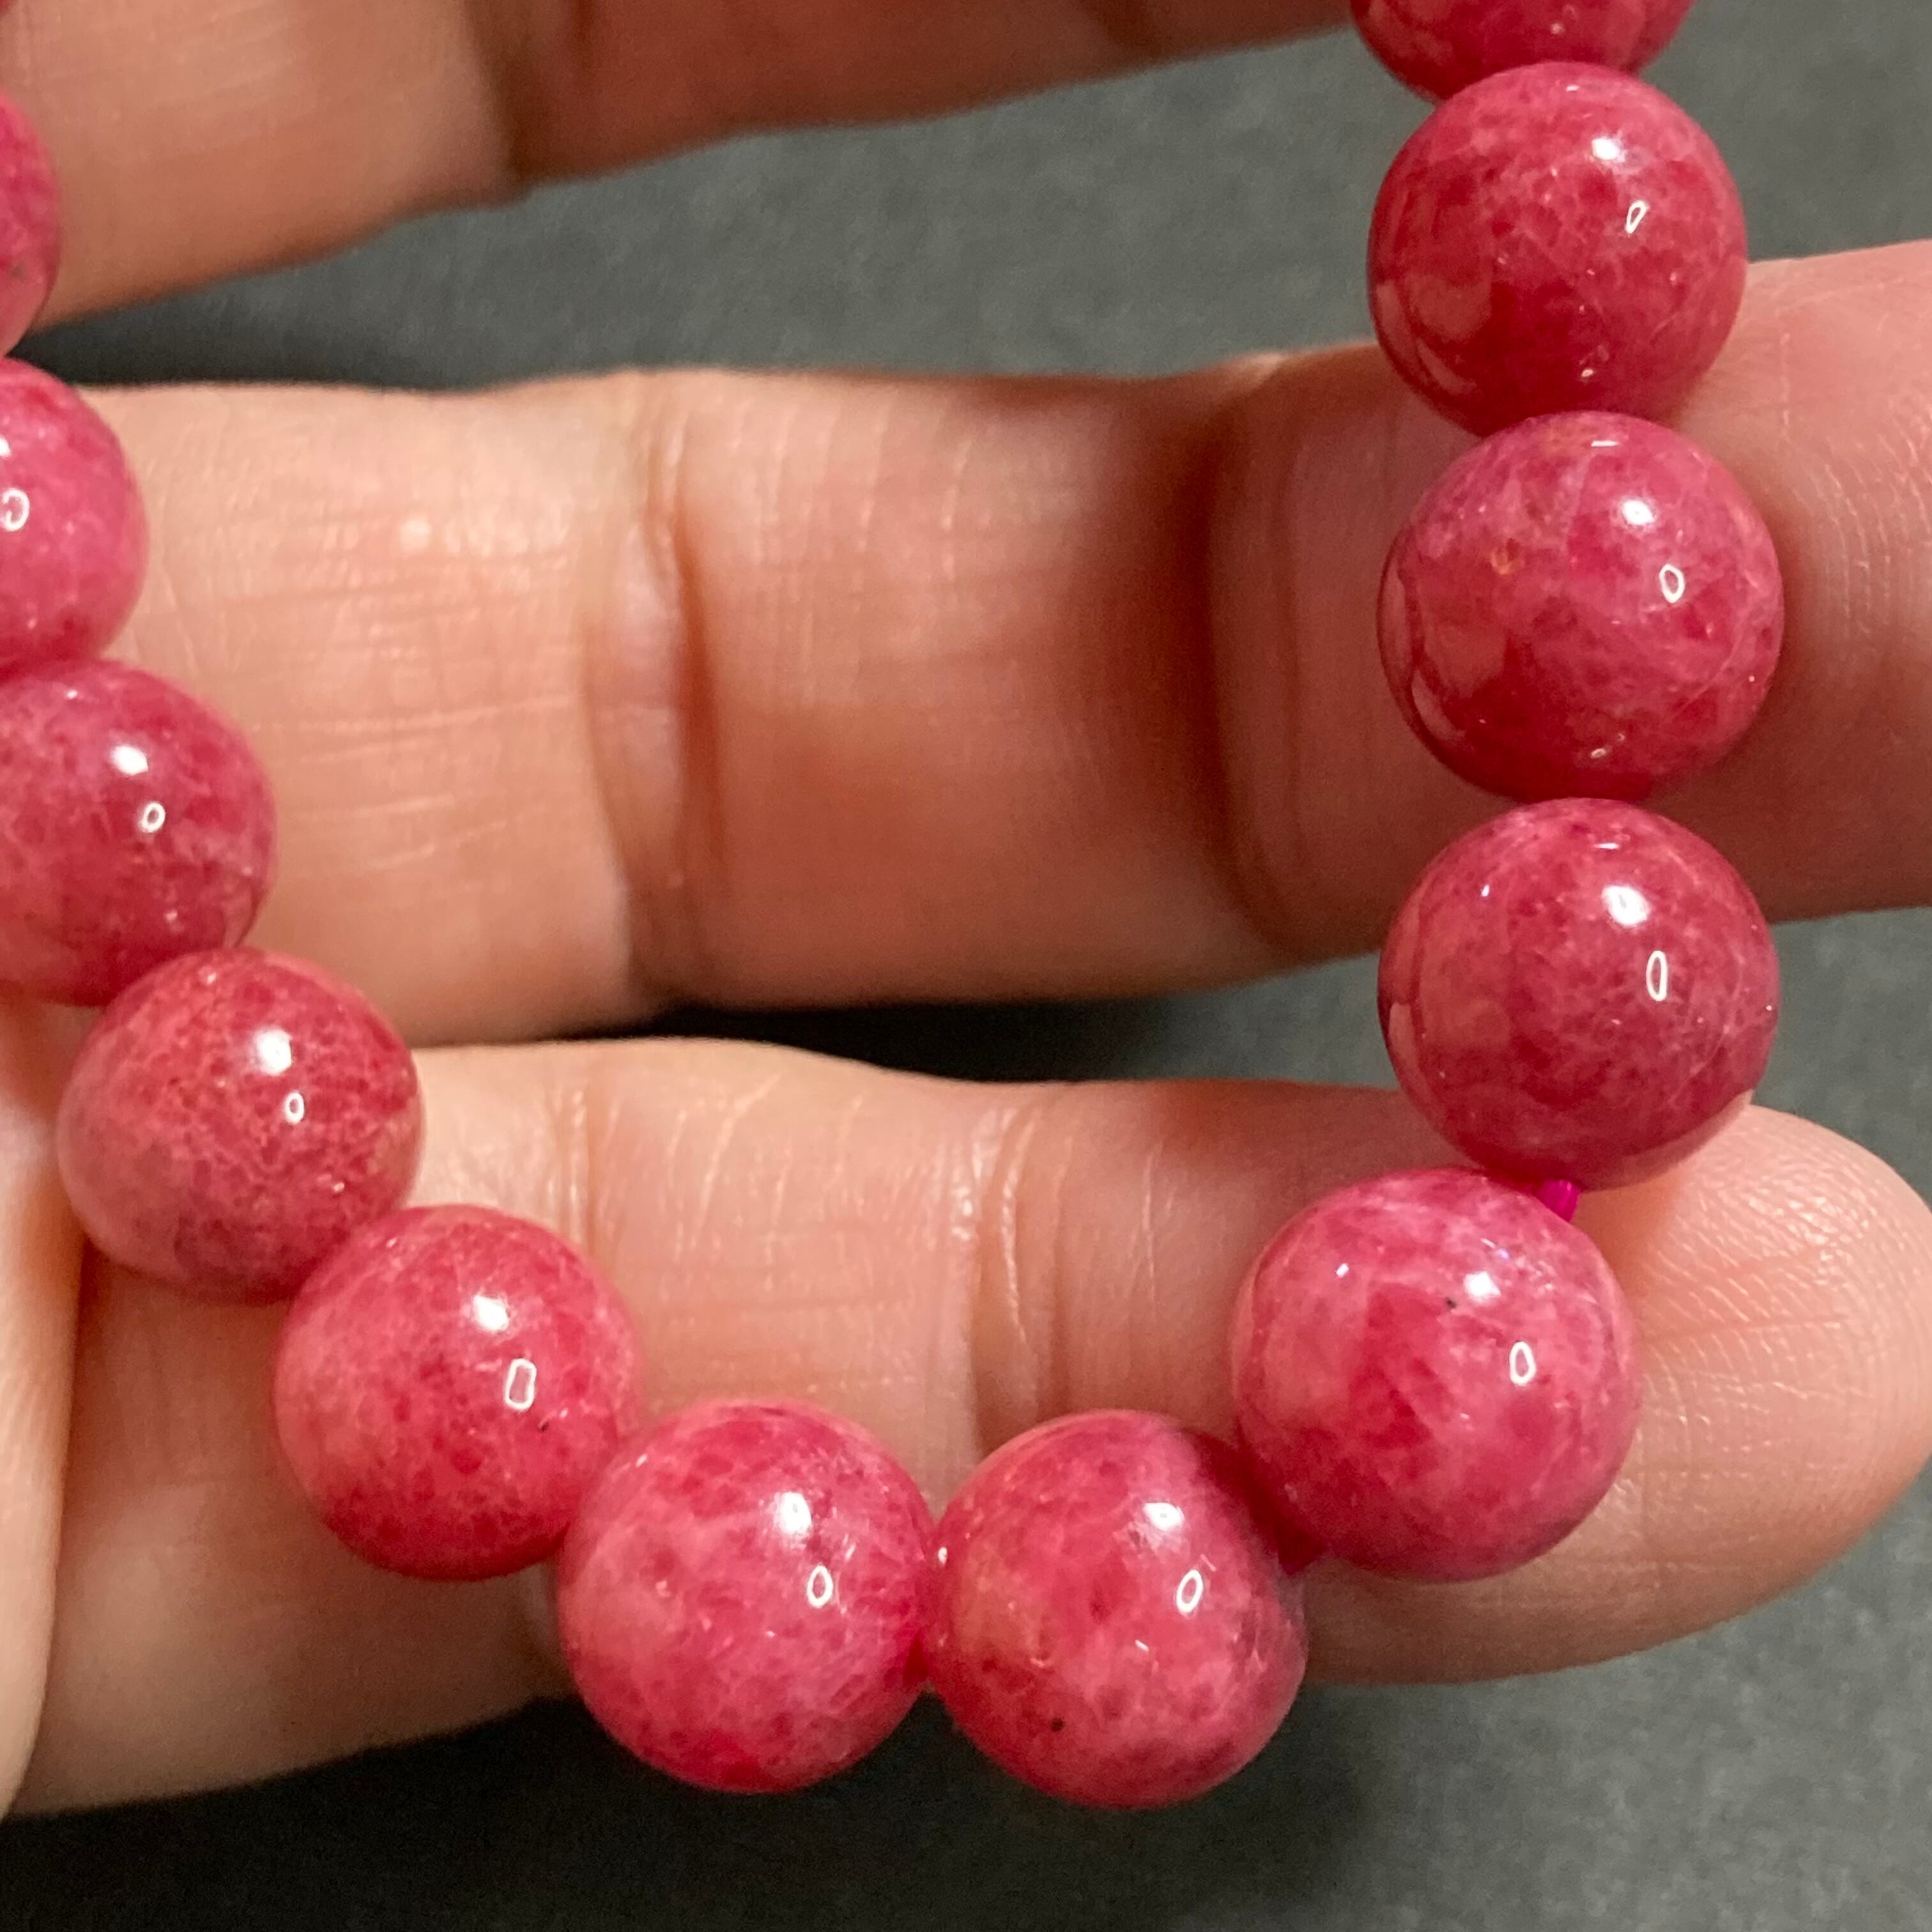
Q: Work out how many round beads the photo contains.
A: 12